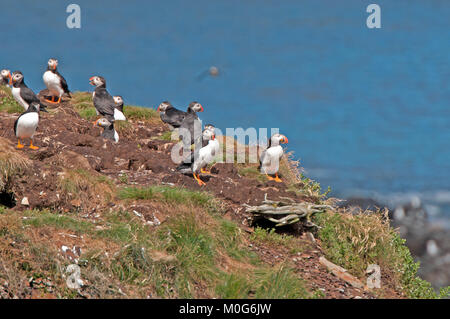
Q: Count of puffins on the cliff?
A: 12